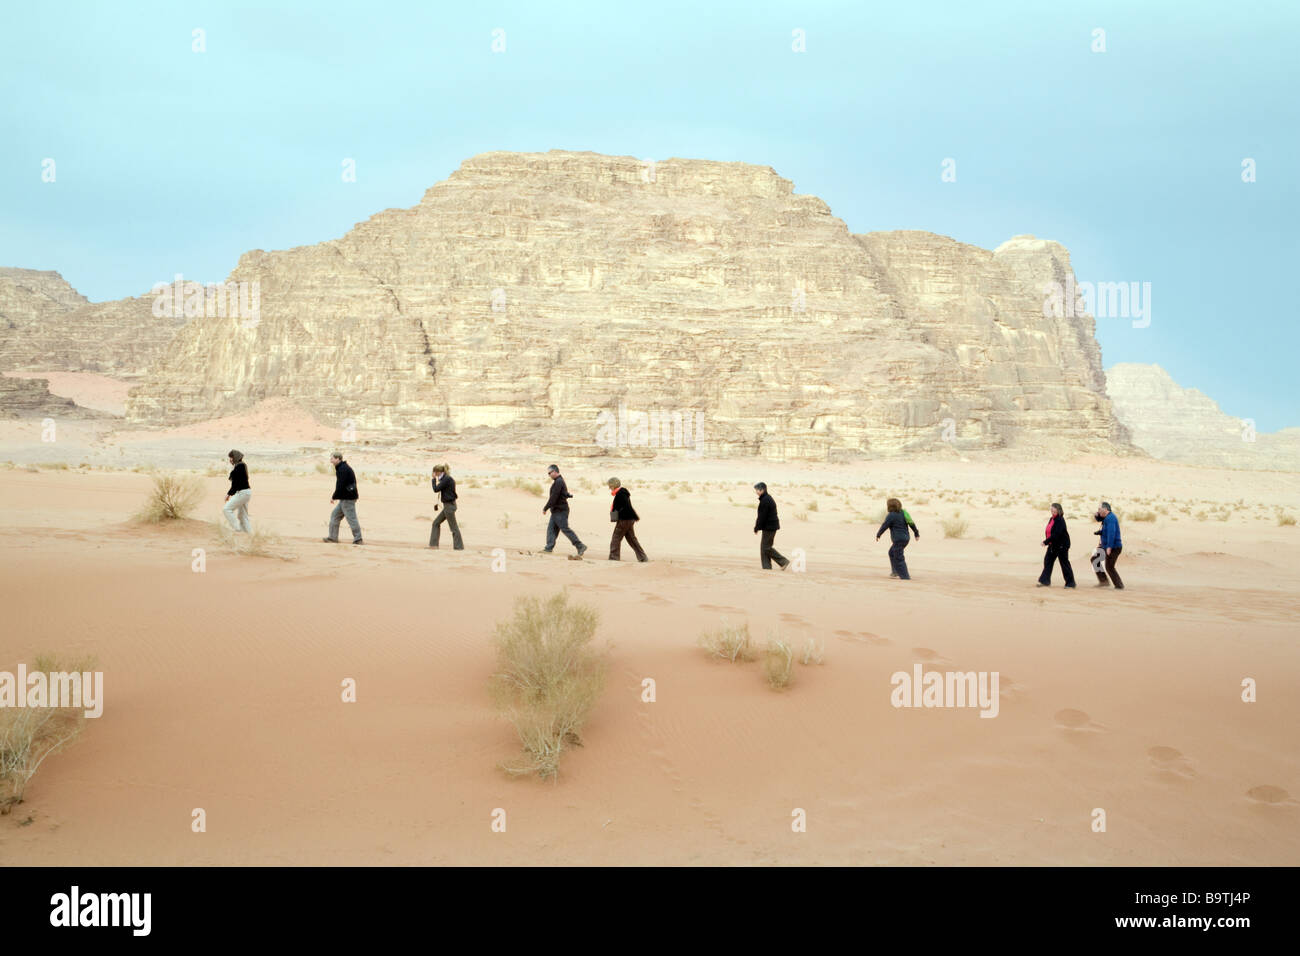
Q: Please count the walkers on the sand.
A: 9